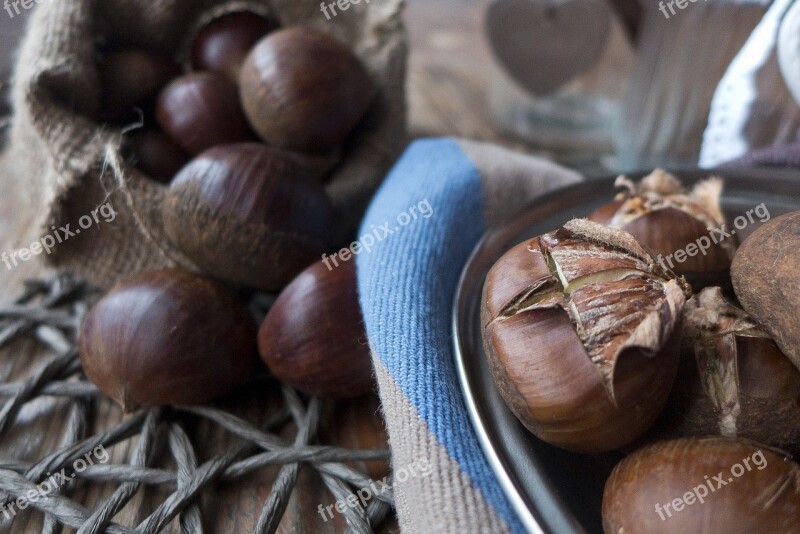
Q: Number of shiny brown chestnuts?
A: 13